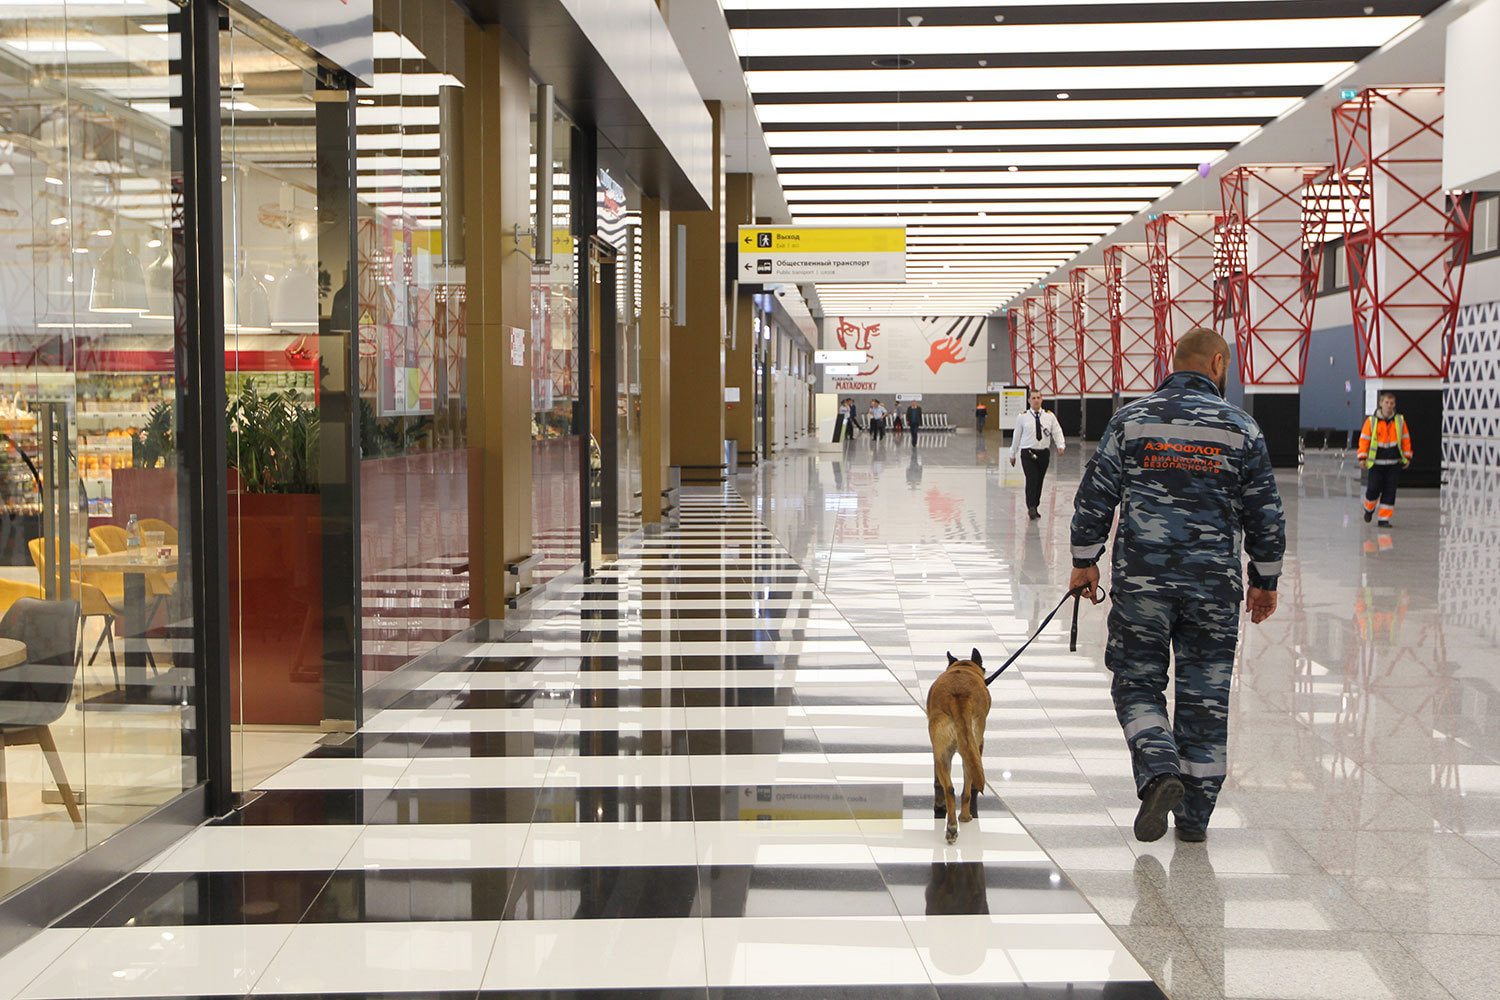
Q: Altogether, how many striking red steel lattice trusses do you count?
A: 8